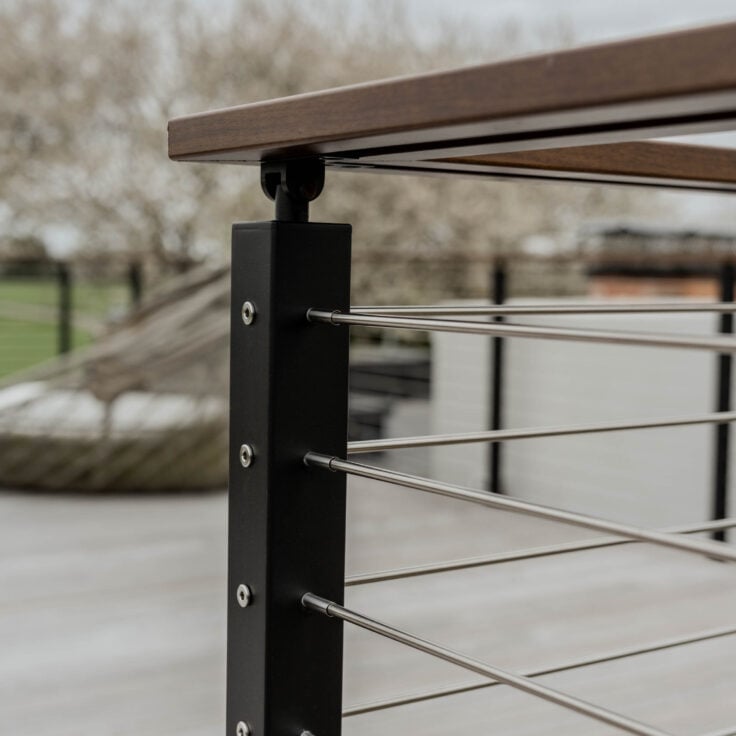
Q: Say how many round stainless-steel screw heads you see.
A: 4